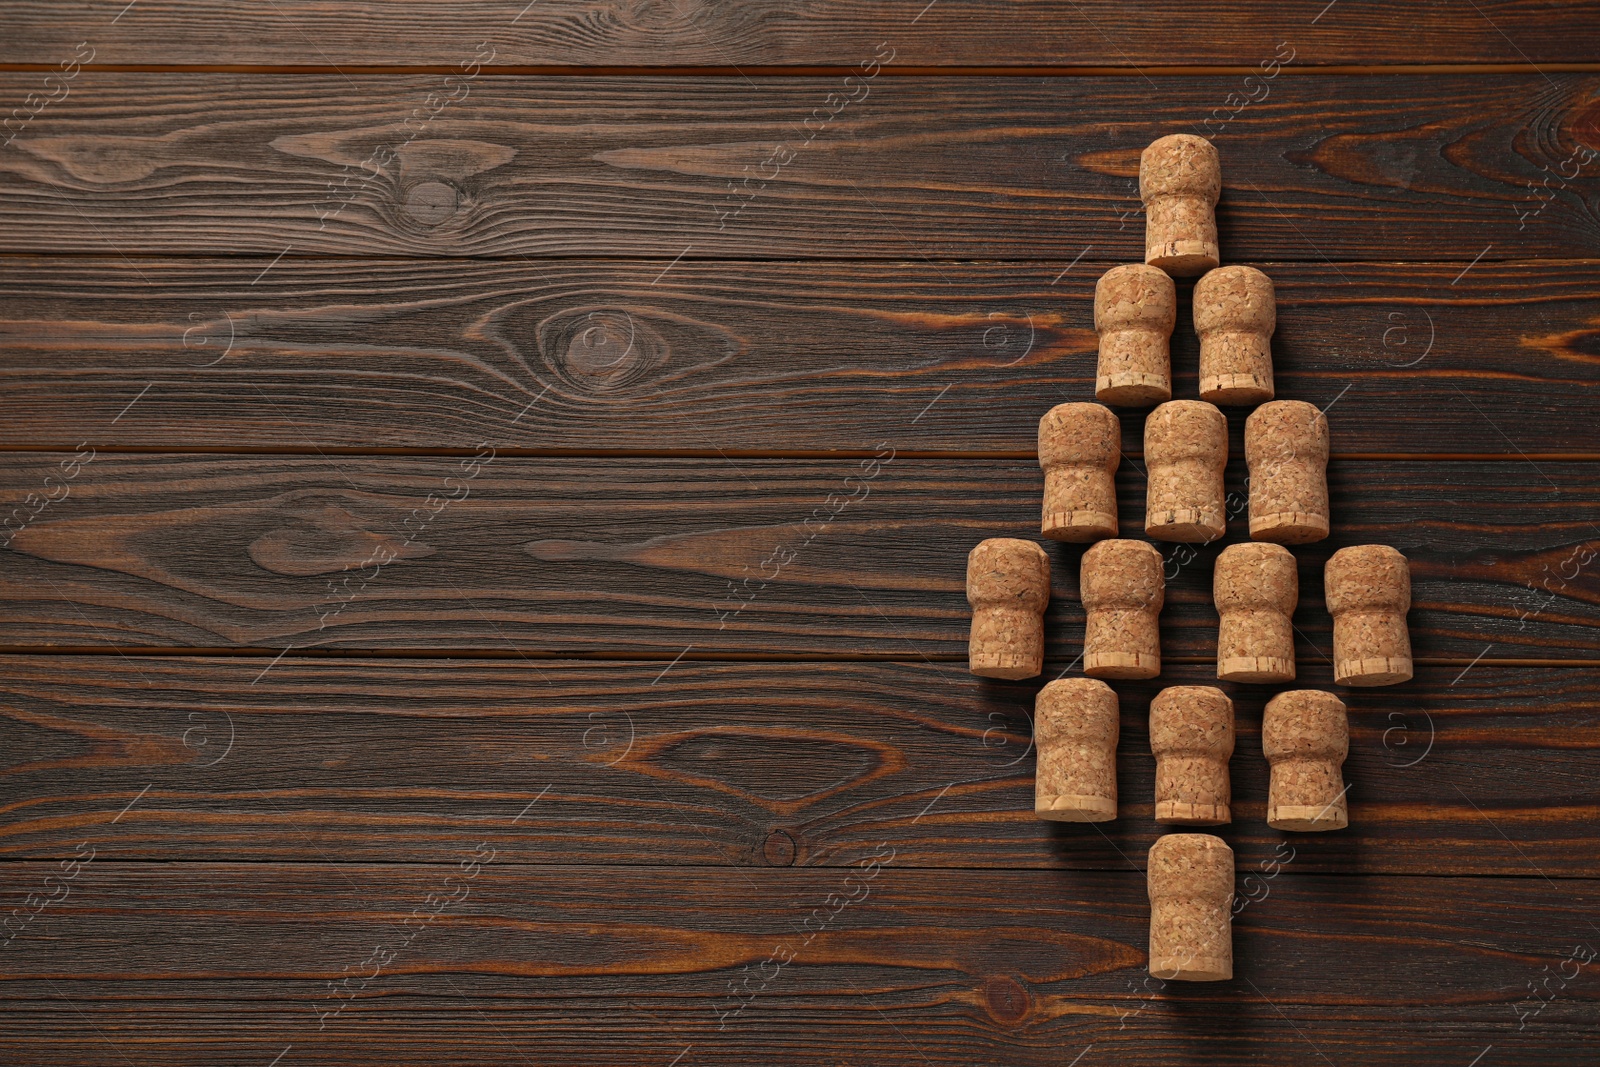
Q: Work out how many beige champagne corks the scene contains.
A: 14